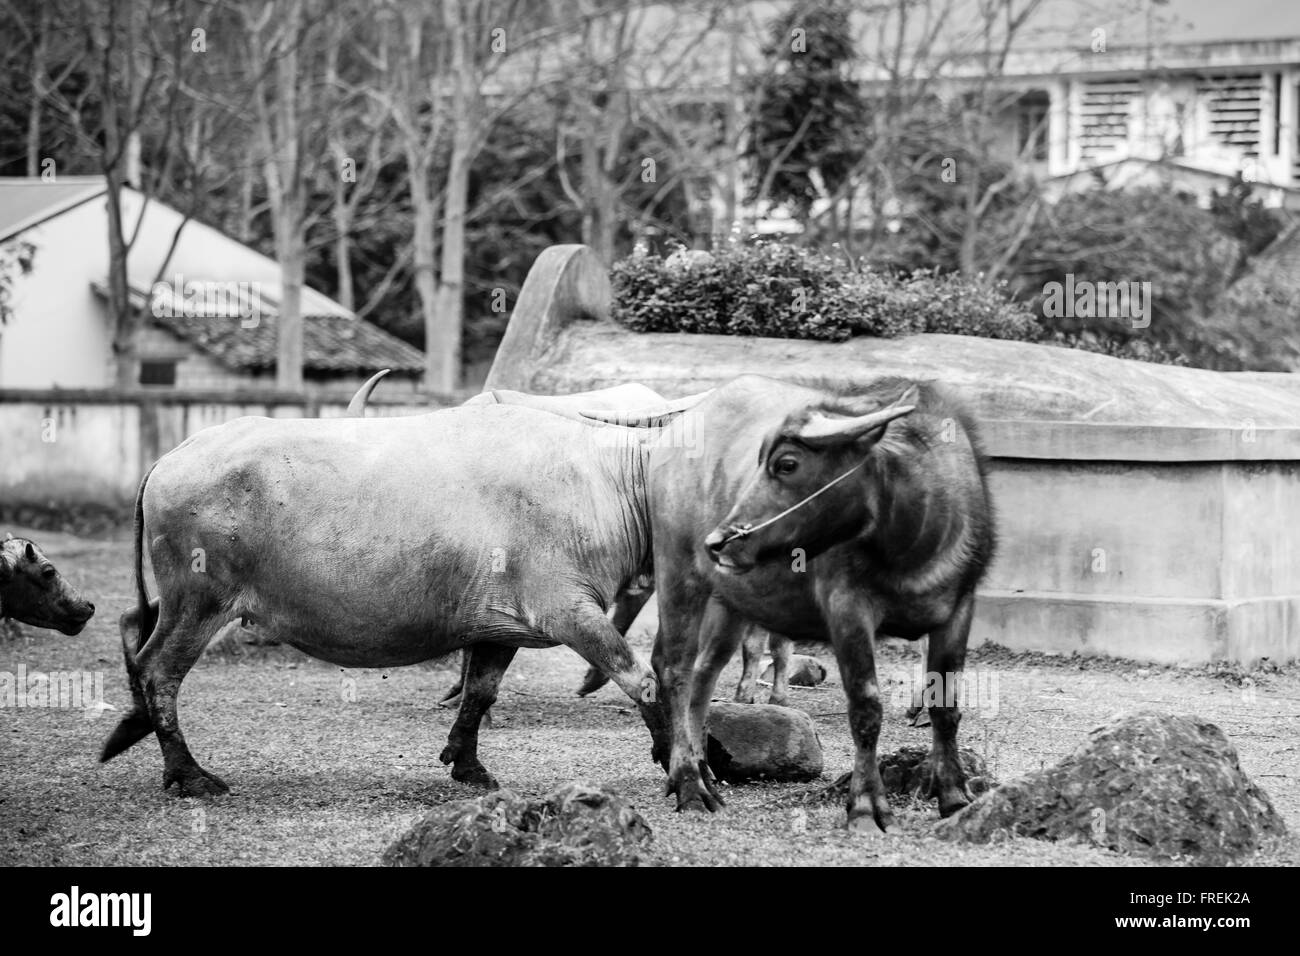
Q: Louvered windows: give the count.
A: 2